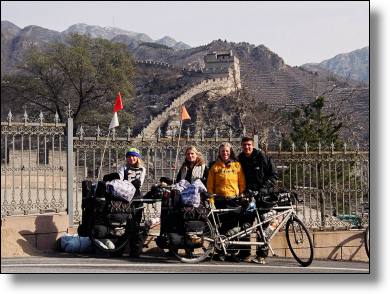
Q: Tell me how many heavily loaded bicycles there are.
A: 2